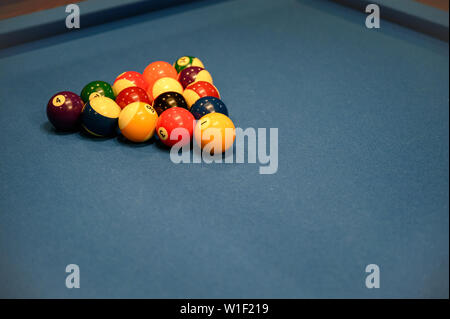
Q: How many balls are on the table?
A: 15